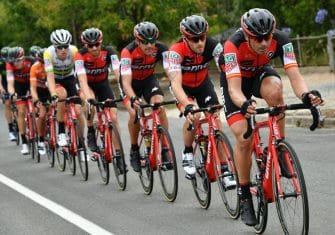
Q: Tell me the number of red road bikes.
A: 7